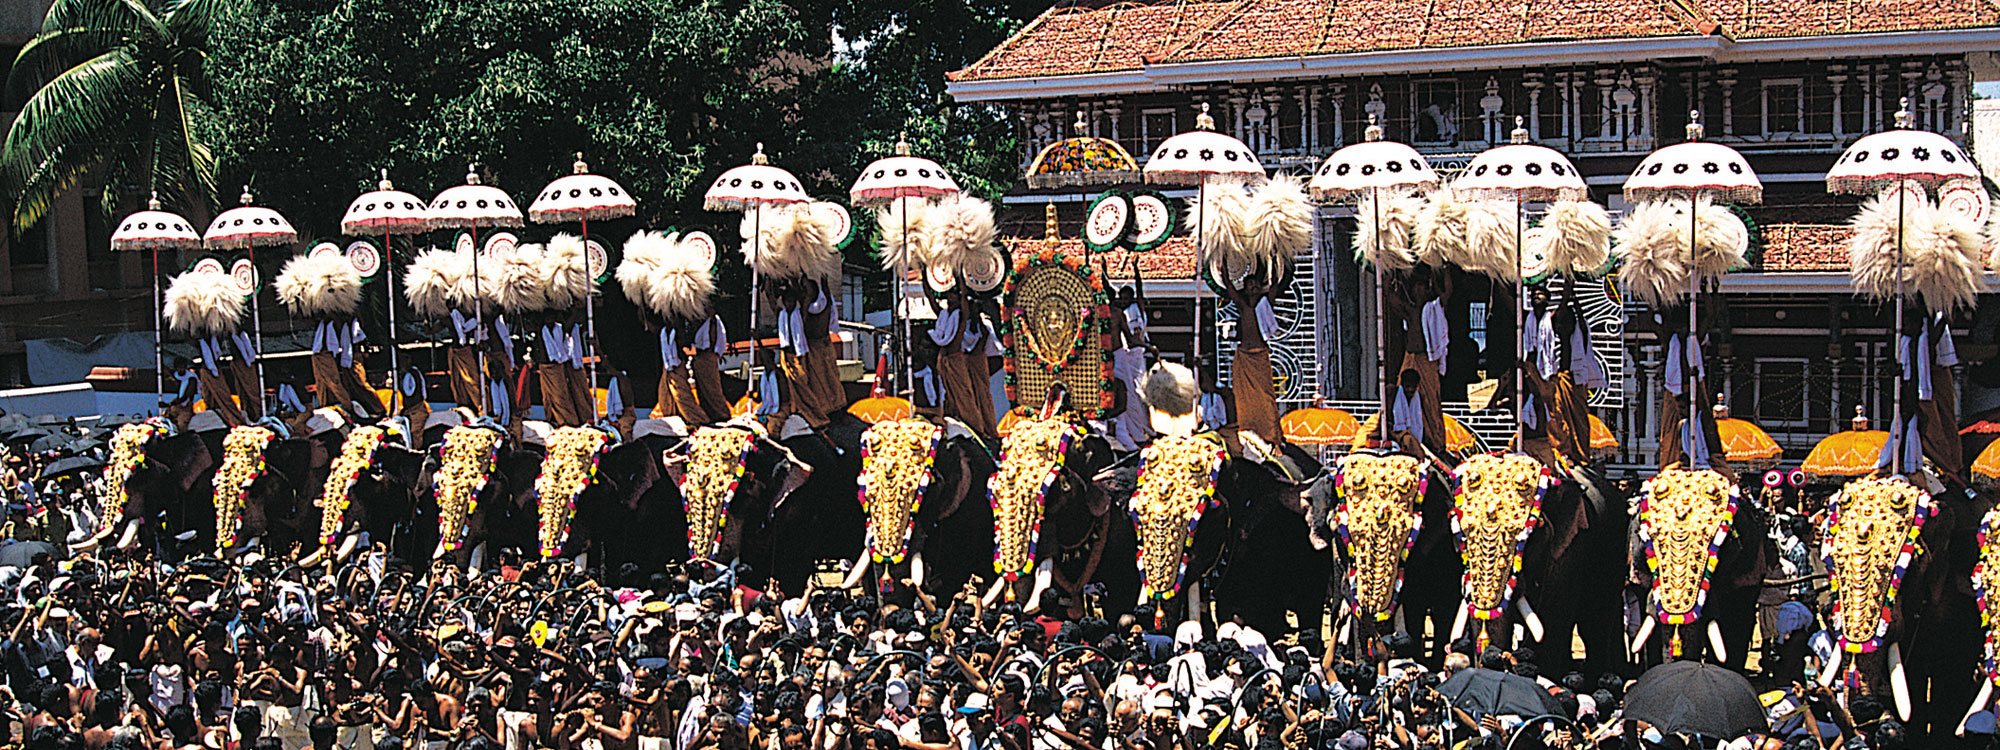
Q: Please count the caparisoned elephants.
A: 14